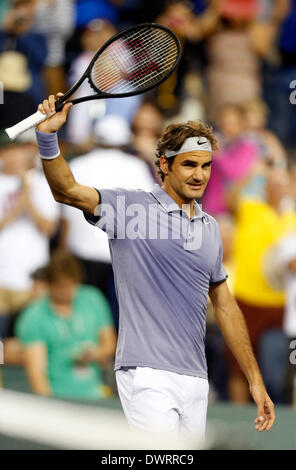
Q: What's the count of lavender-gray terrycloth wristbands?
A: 1